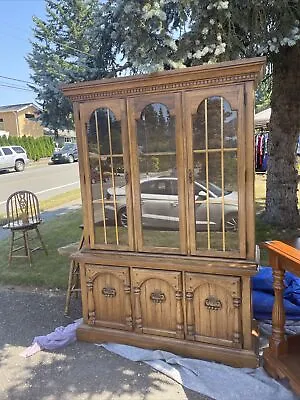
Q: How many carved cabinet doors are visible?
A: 3